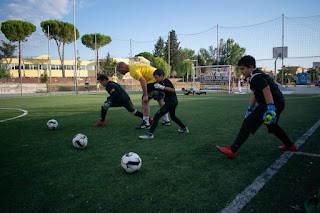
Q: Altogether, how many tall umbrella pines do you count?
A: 3